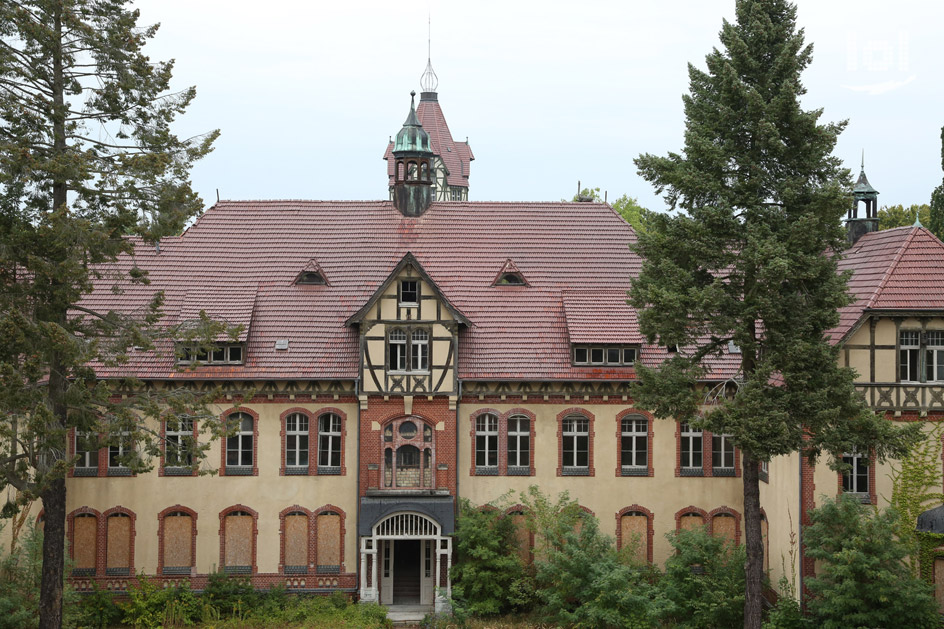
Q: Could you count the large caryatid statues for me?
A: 0